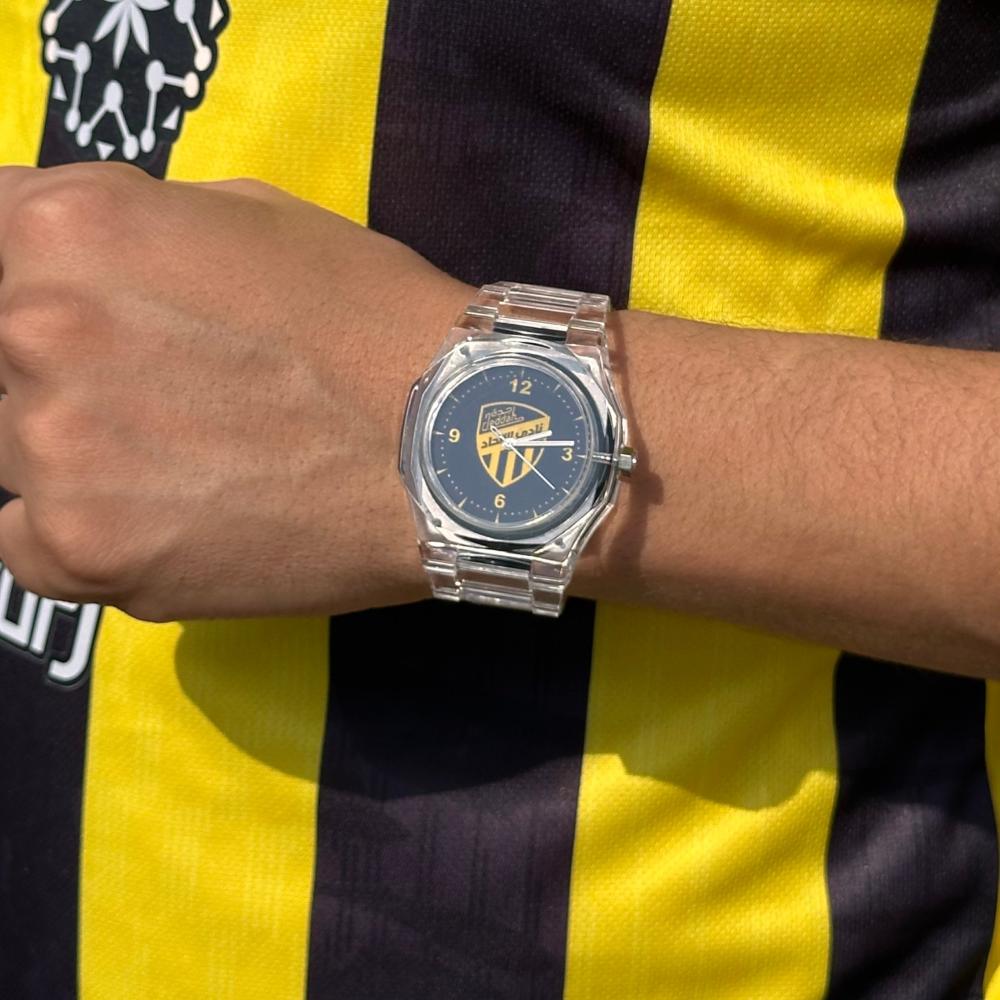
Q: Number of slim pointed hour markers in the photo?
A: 12